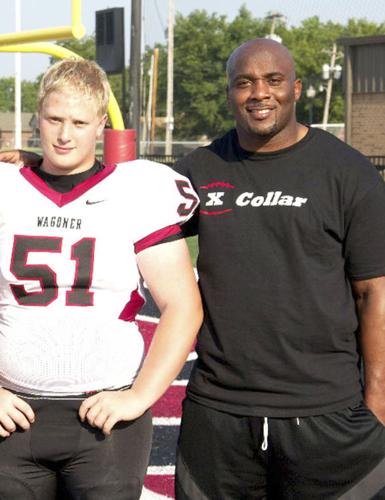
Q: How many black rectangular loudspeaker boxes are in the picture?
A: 1